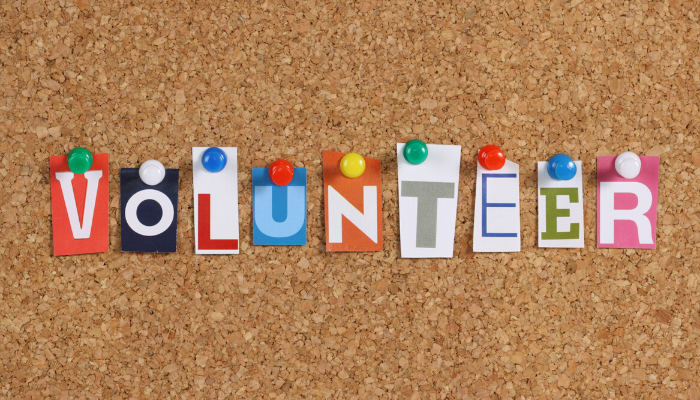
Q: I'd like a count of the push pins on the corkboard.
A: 9